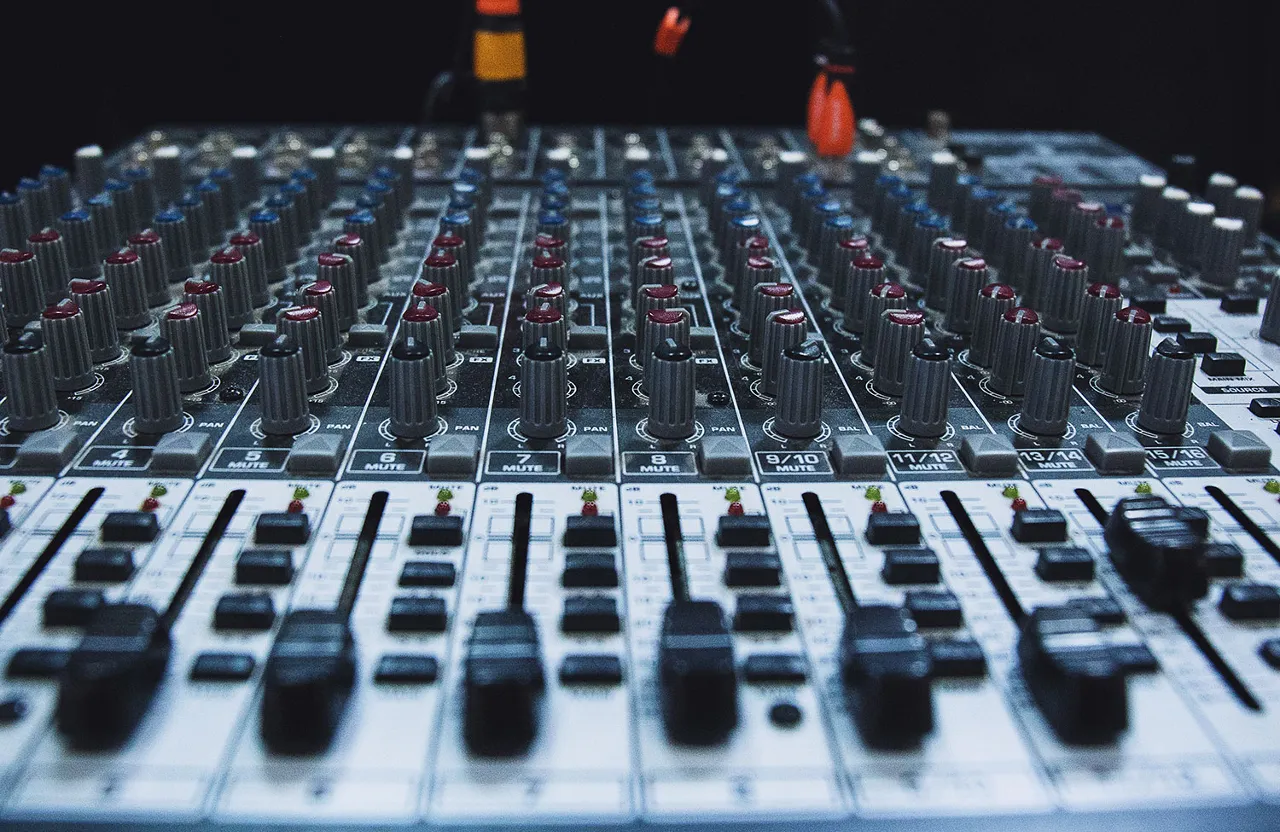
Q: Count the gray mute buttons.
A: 10